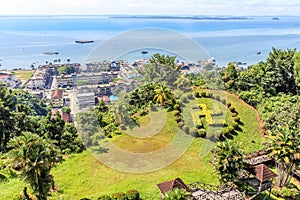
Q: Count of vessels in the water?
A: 4